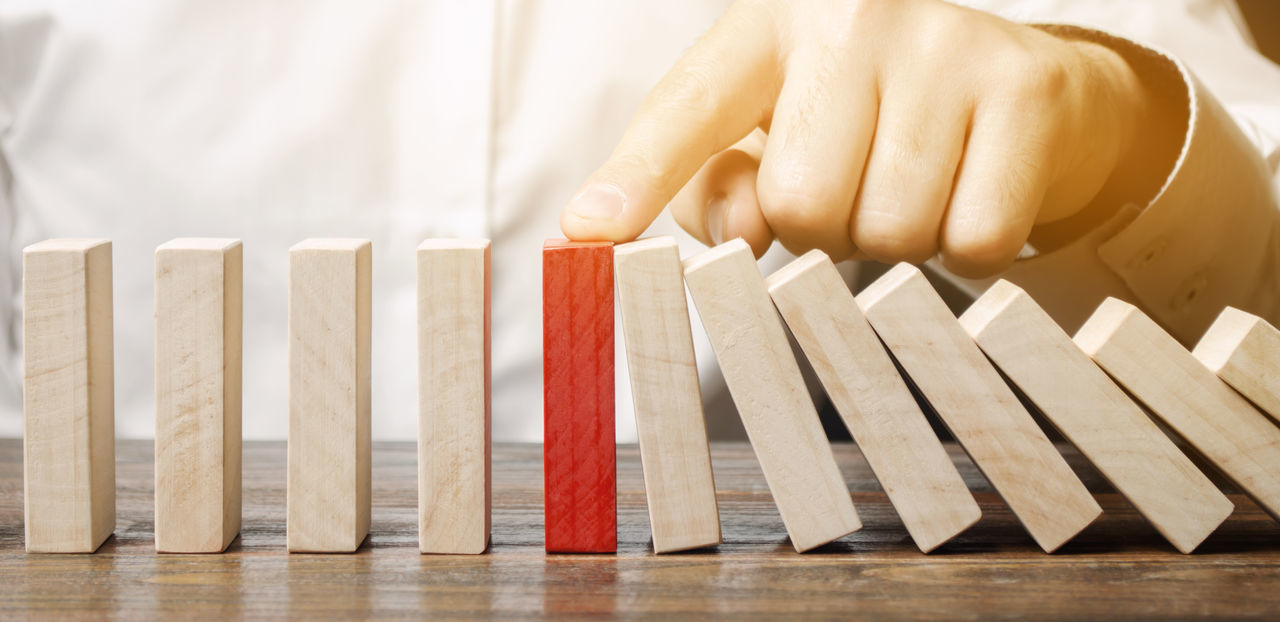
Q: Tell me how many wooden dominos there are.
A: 12